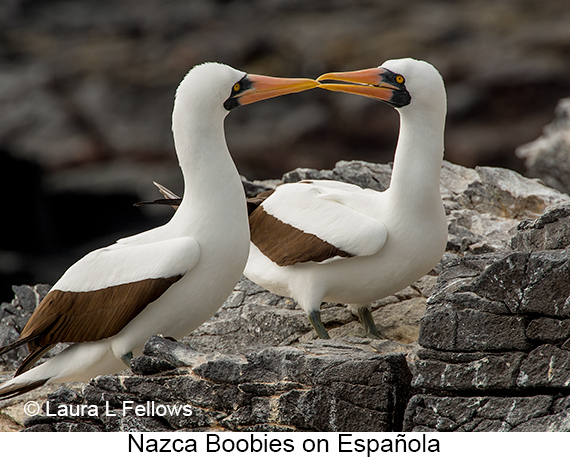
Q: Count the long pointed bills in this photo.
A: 2